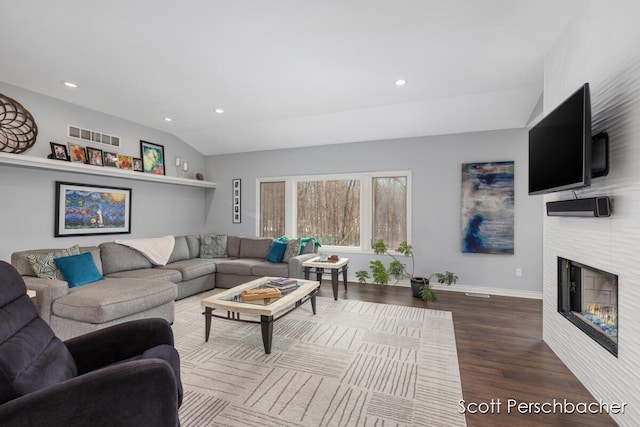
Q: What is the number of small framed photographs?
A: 6